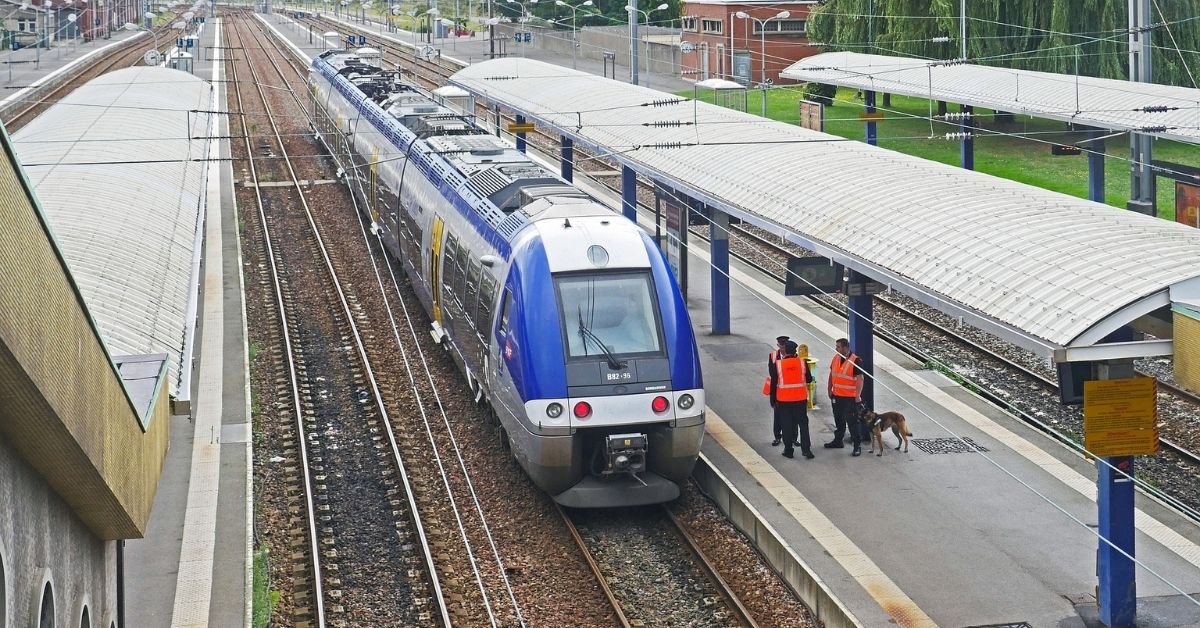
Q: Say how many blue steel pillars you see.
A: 9